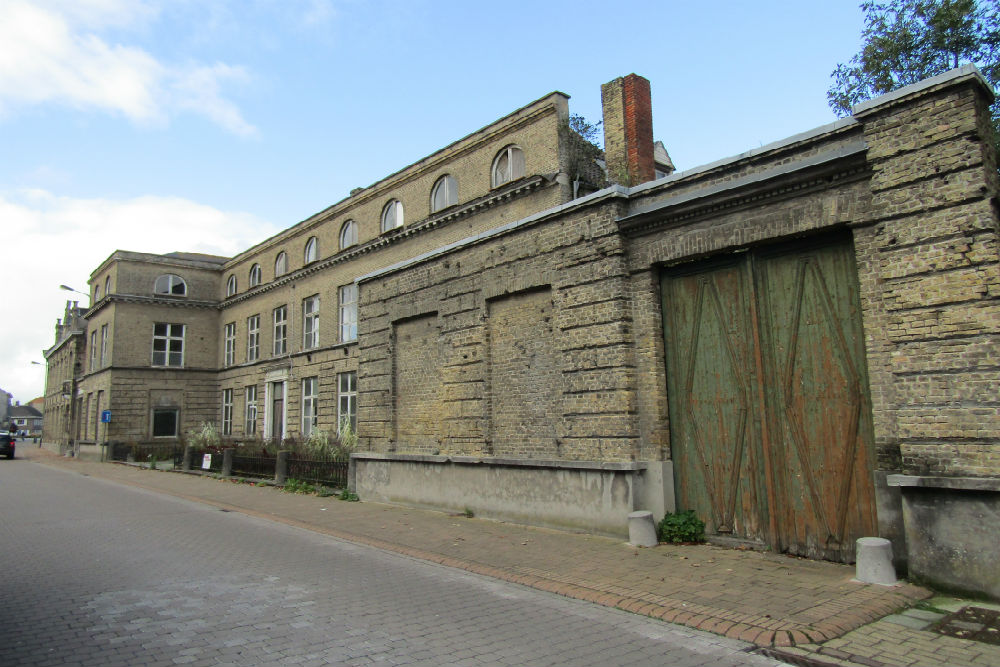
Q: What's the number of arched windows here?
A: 11